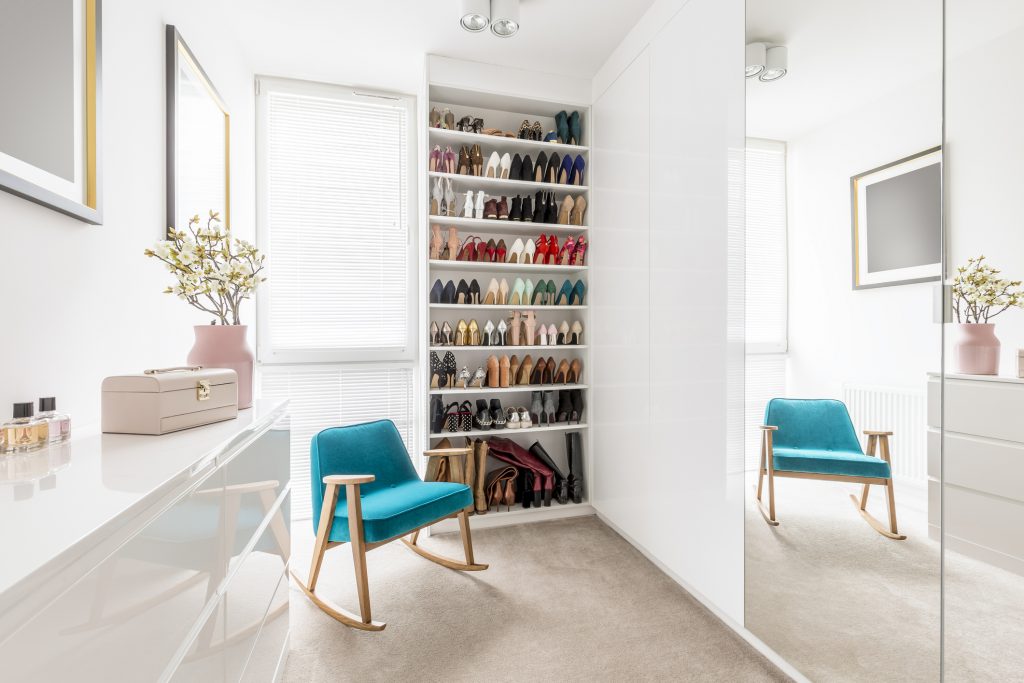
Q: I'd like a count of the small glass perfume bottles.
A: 2